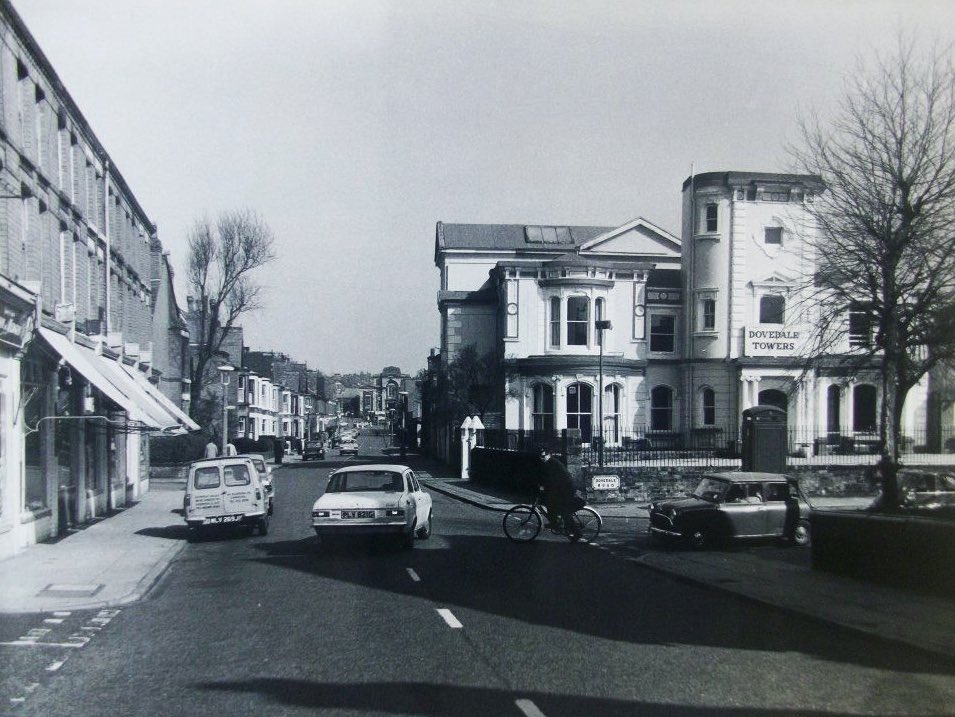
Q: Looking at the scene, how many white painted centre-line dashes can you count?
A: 3